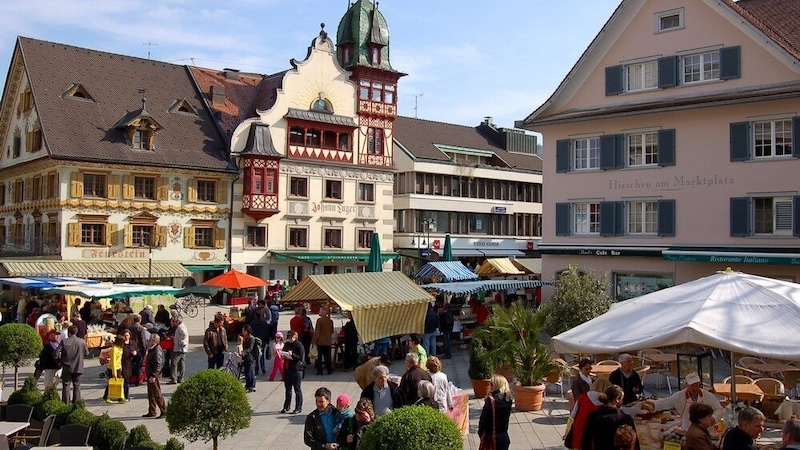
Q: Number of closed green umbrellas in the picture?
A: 2